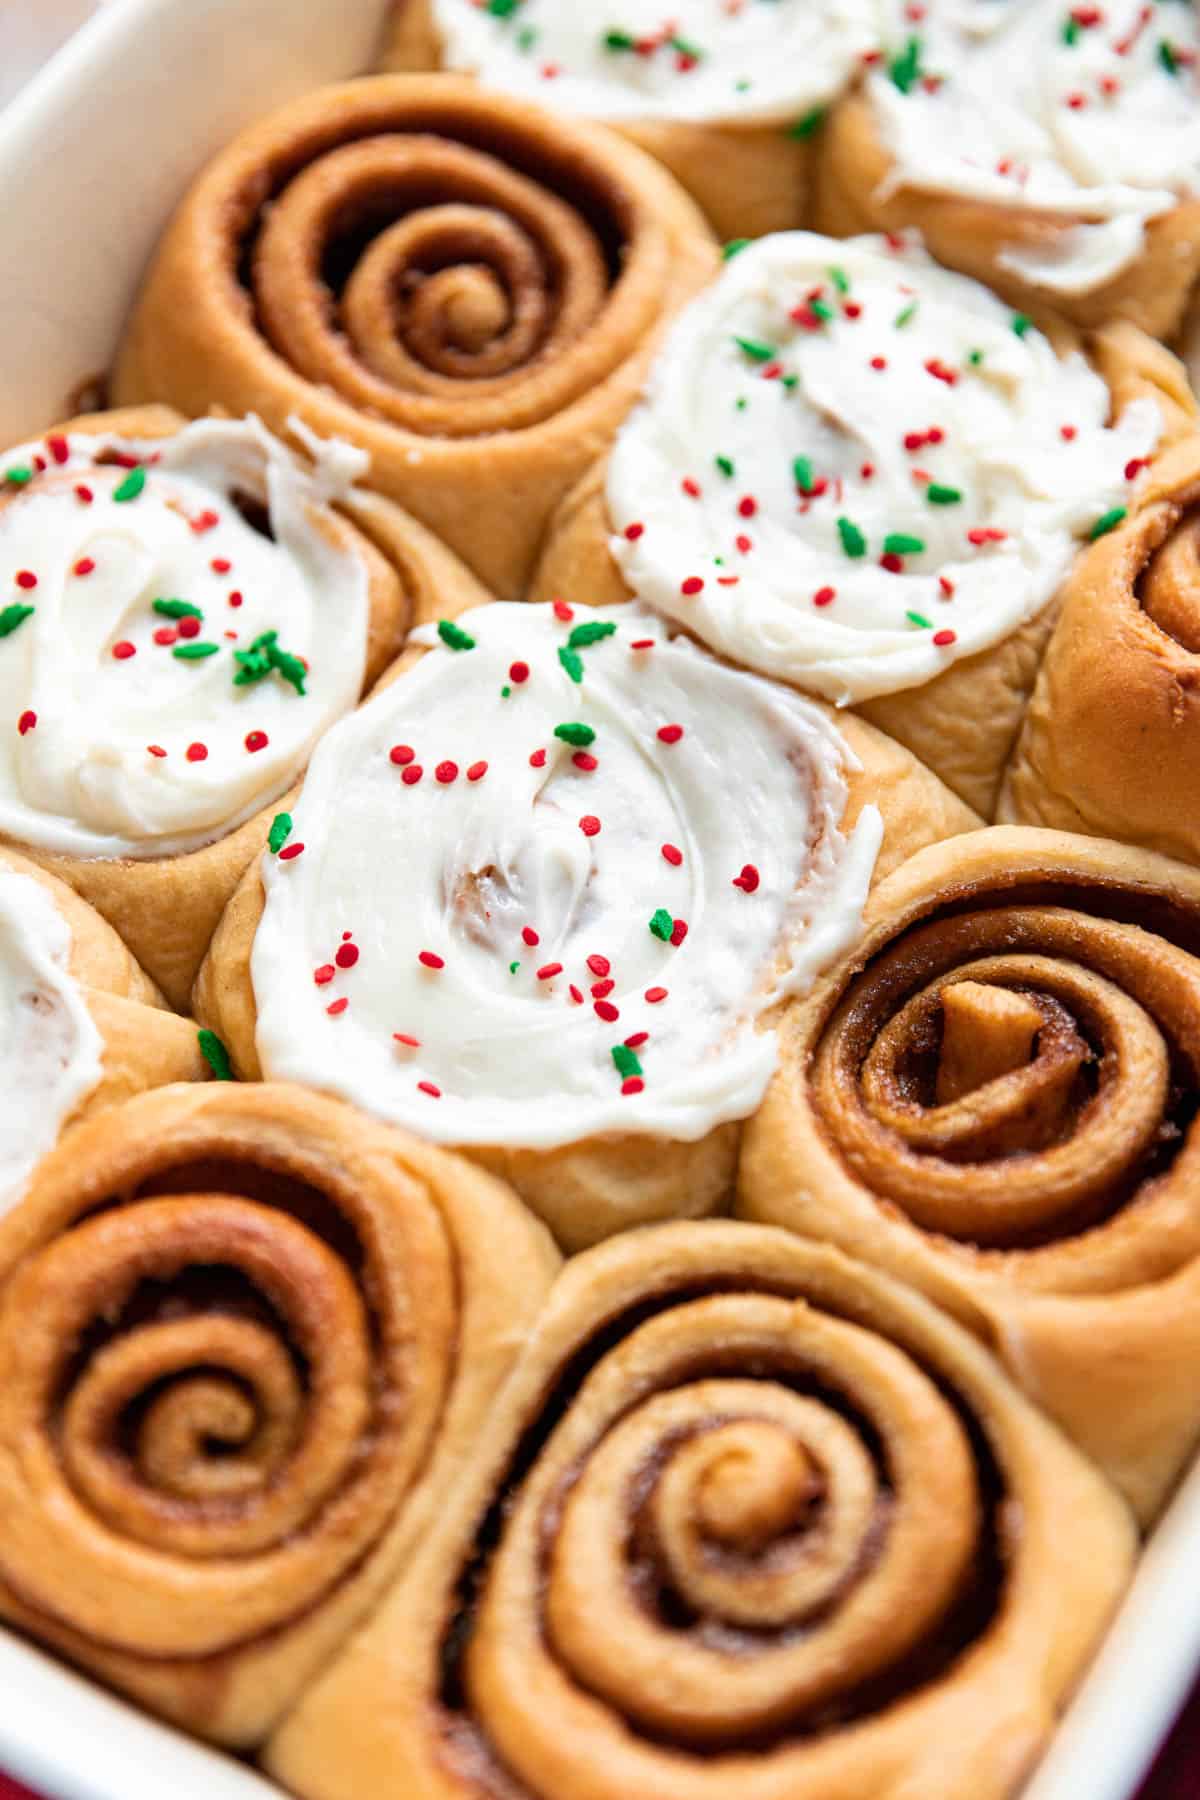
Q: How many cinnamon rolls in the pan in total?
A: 11